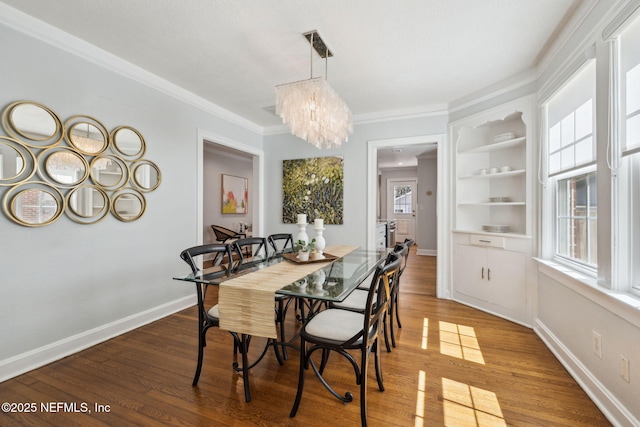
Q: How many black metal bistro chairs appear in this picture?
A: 6